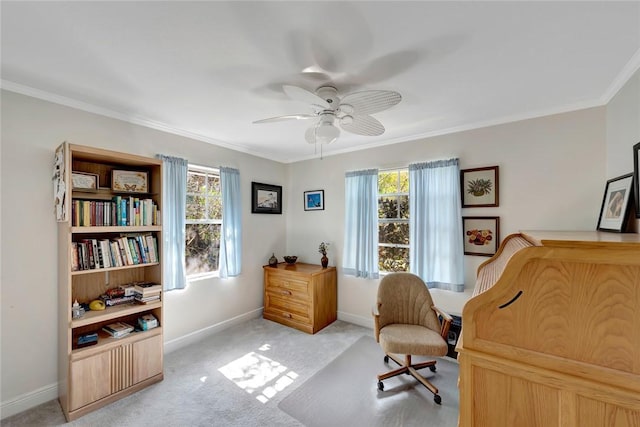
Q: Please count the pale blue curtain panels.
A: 4